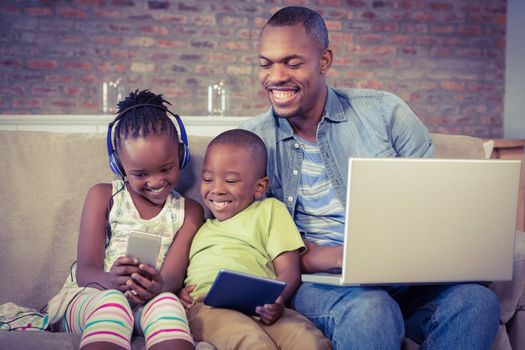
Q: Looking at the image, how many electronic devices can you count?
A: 4